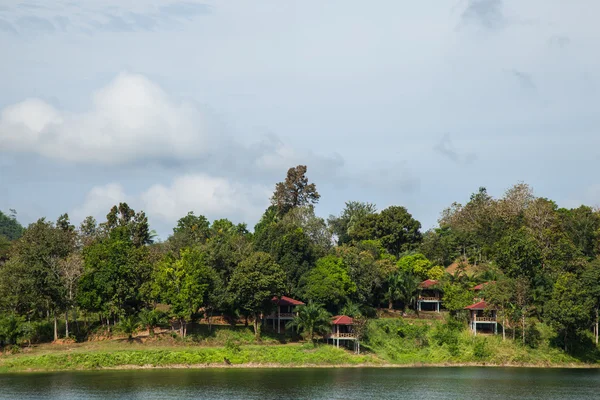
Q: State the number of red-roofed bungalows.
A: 5